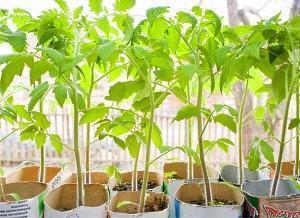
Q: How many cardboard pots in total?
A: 11